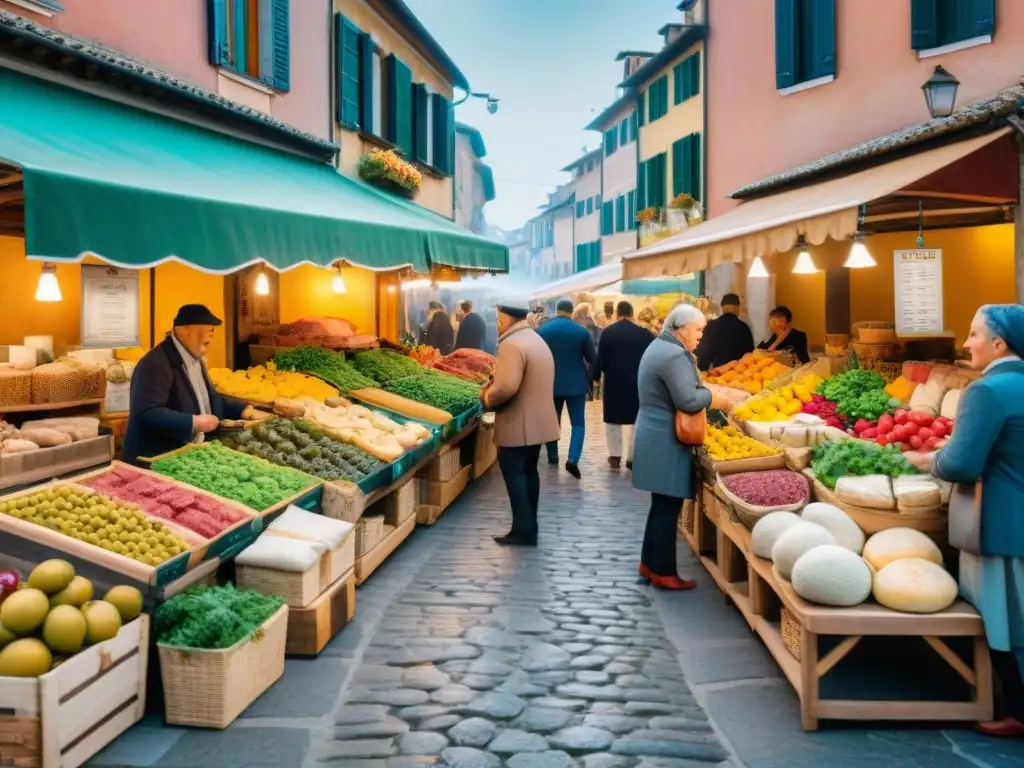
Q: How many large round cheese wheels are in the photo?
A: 6